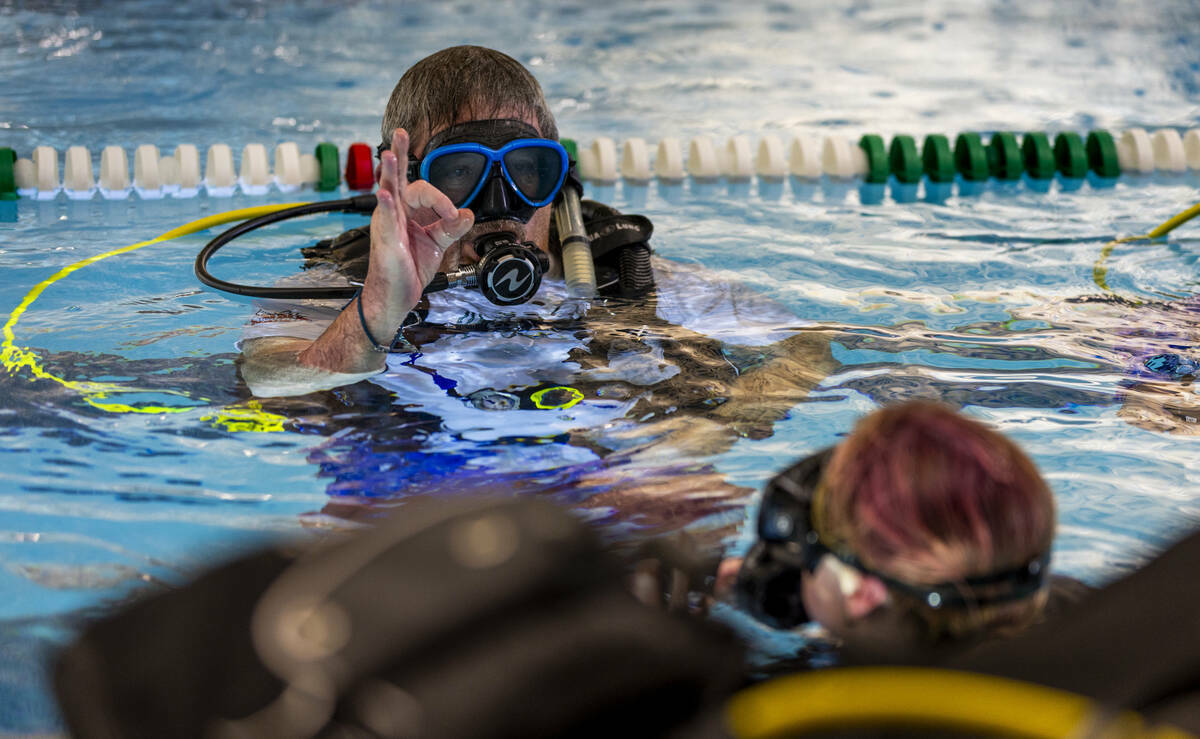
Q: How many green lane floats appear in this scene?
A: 11